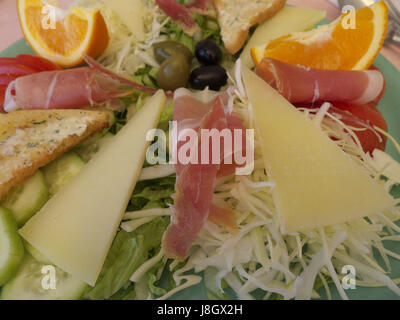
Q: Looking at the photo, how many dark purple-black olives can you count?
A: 2